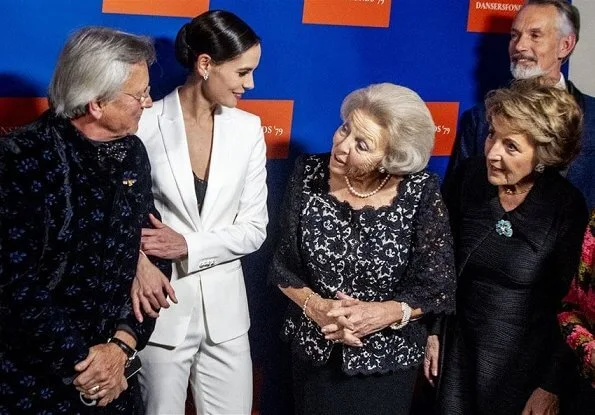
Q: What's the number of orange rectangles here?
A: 6